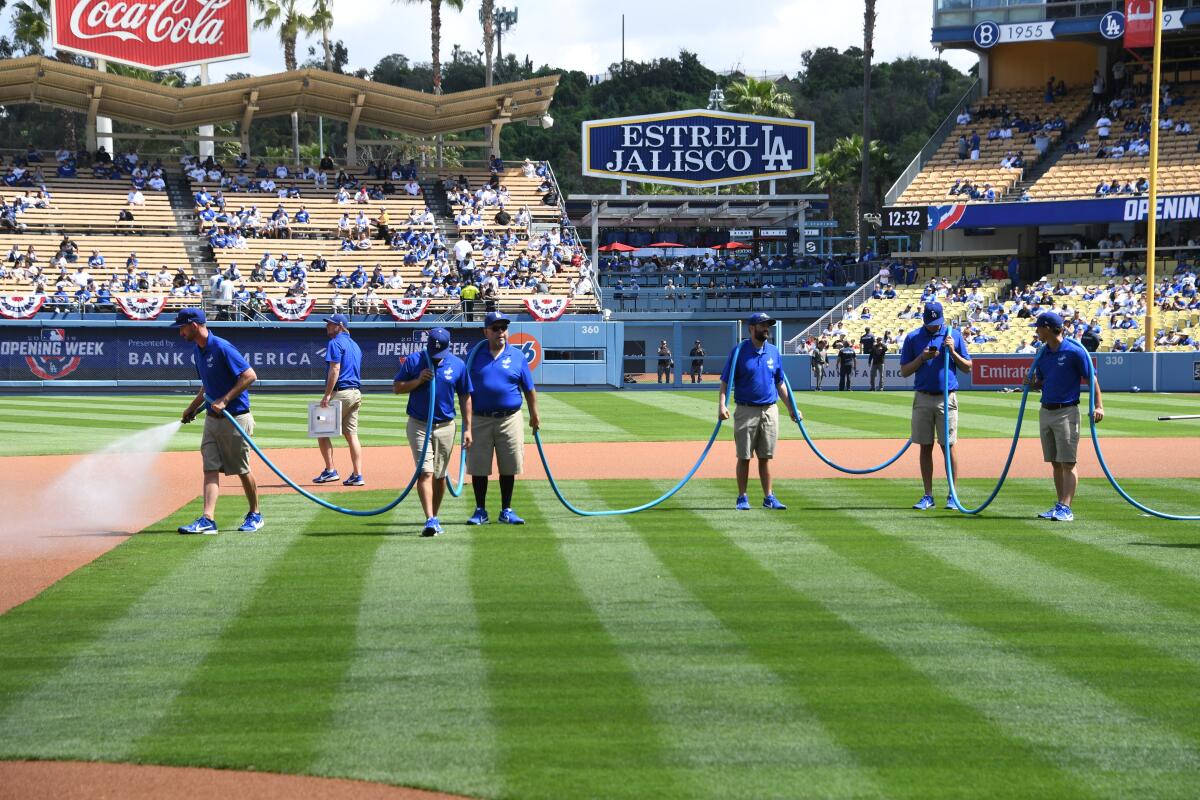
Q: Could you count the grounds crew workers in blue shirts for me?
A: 7